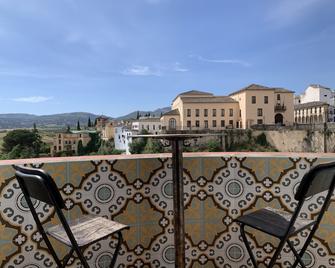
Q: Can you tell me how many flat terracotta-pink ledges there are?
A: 1